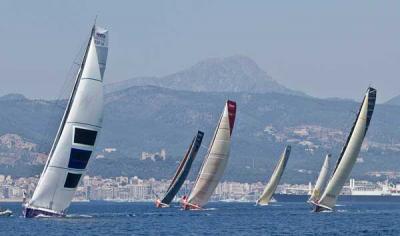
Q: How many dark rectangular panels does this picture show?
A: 3